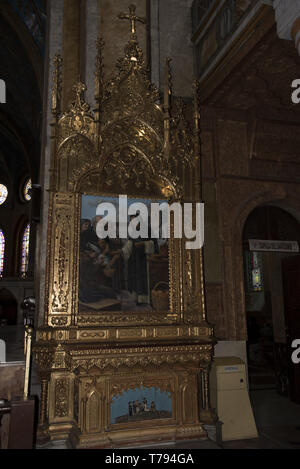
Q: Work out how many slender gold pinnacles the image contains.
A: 4